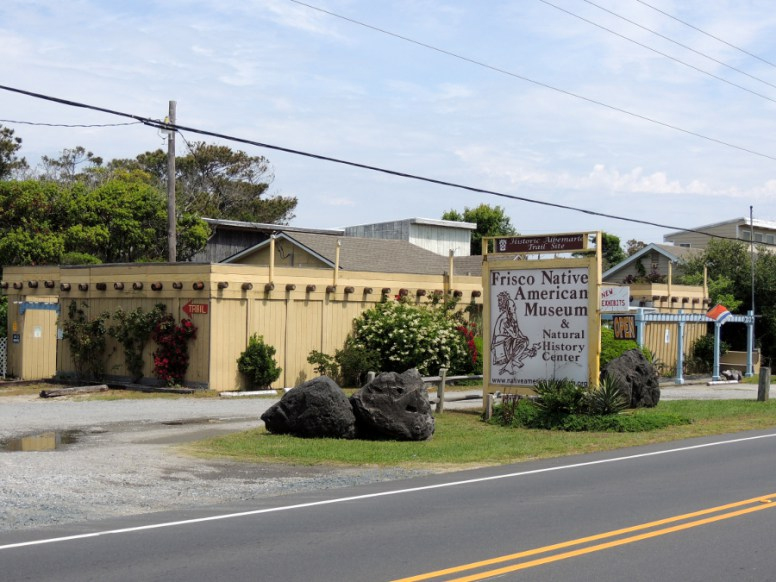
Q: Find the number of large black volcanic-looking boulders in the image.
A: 3